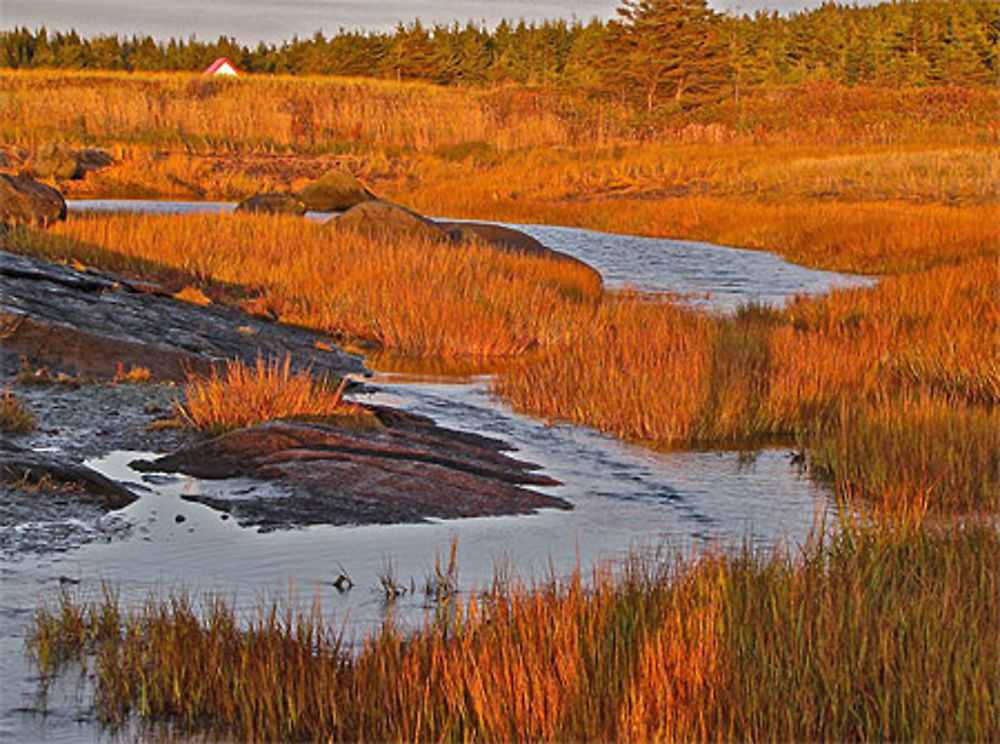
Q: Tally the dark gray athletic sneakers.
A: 0